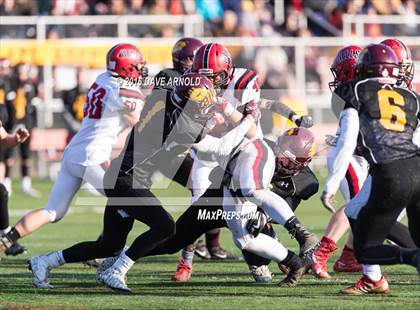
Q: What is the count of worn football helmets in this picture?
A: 8